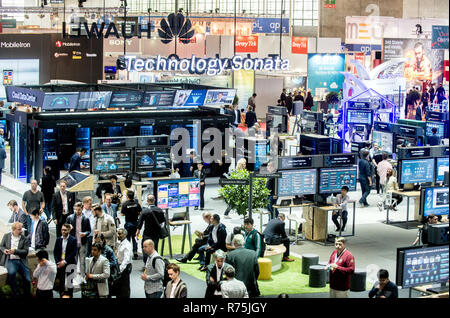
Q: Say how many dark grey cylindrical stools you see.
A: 4